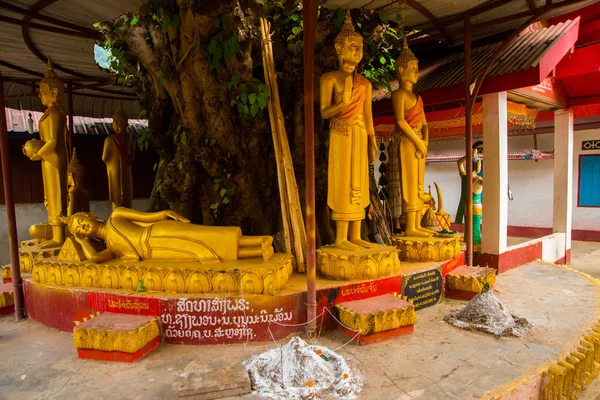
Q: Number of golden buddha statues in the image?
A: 6